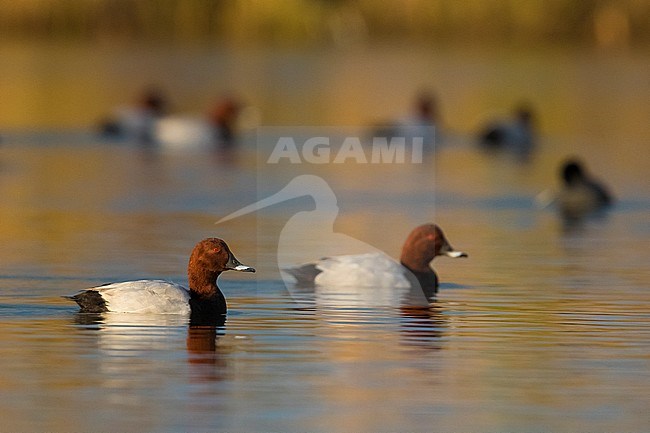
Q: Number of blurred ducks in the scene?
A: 5